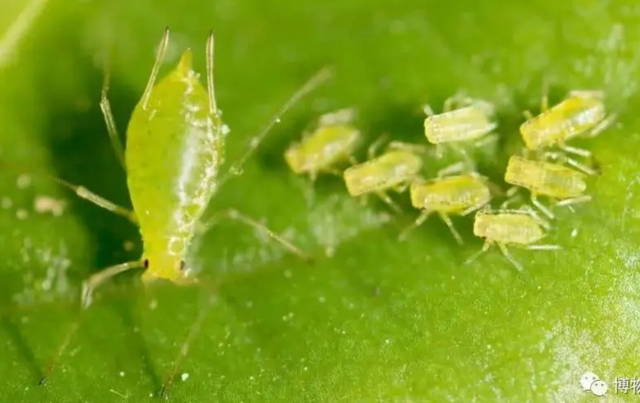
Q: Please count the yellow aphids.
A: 8